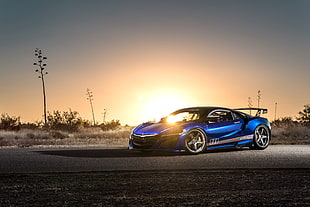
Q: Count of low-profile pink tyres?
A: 0